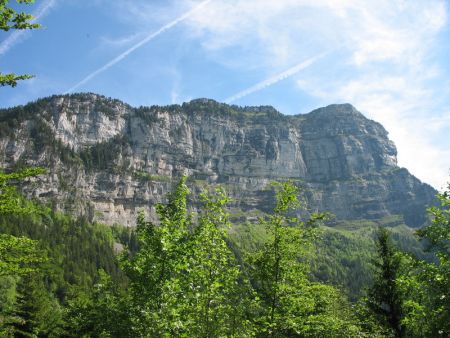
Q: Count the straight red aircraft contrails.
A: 0